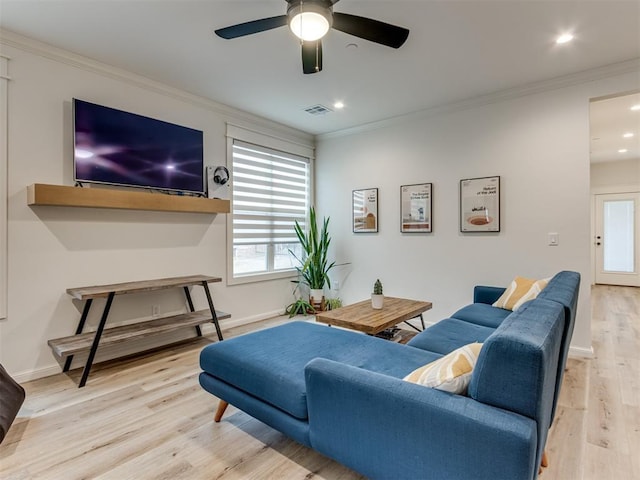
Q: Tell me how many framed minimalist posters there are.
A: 3